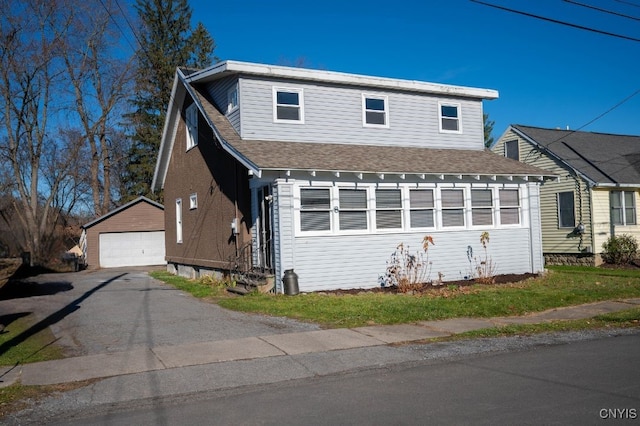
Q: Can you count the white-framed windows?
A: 14